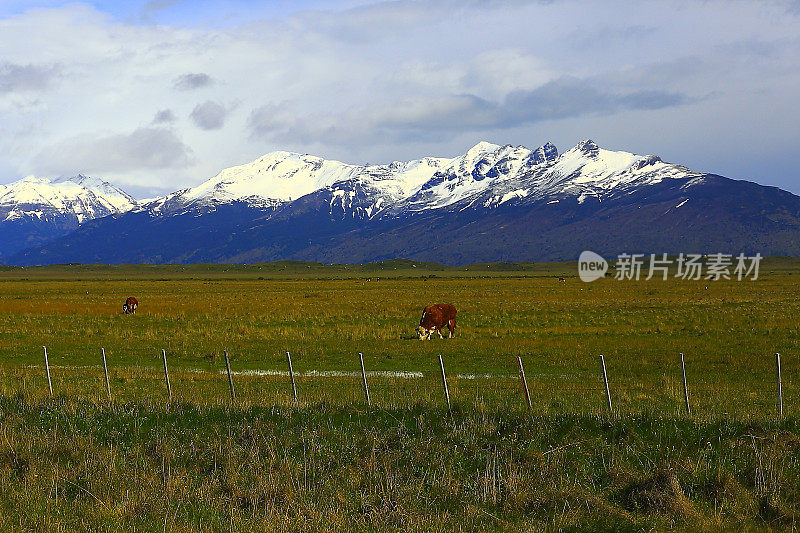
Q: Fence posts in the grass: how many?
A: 11